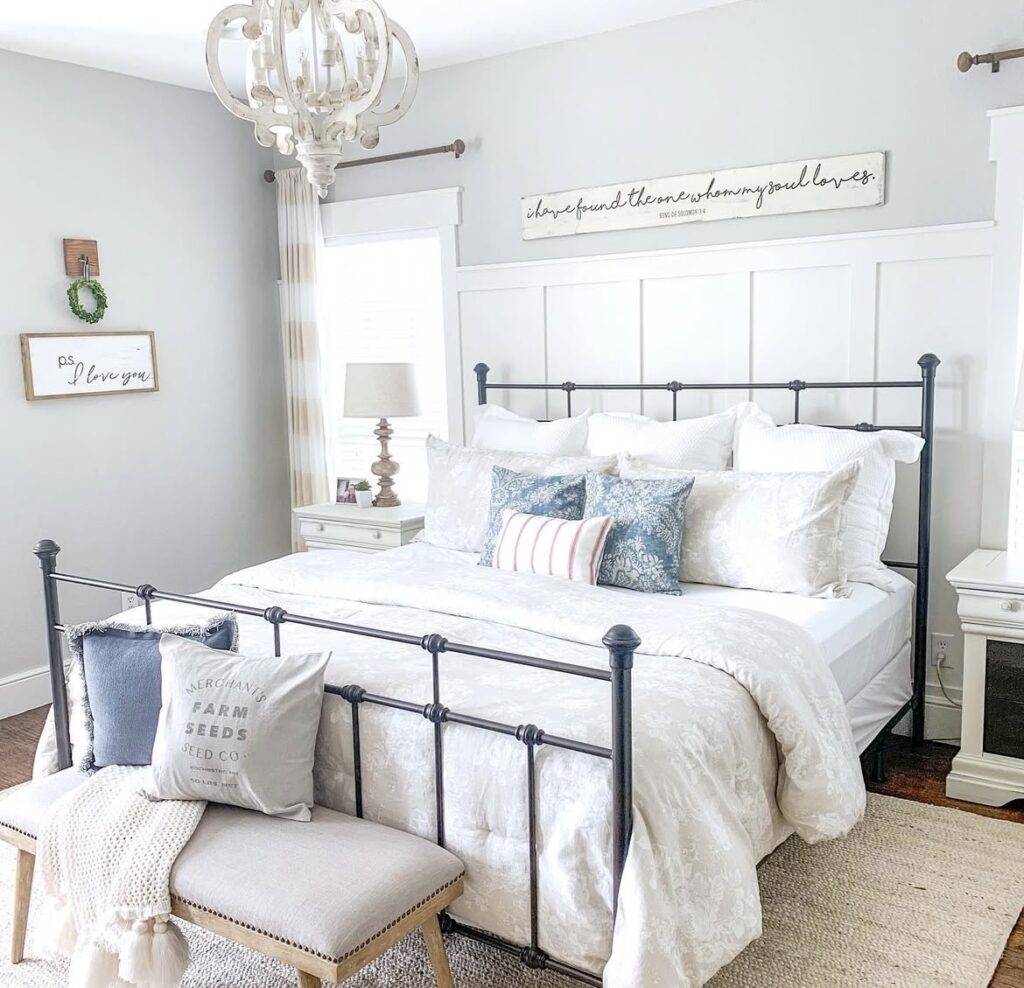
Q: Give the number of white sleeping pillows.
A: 5